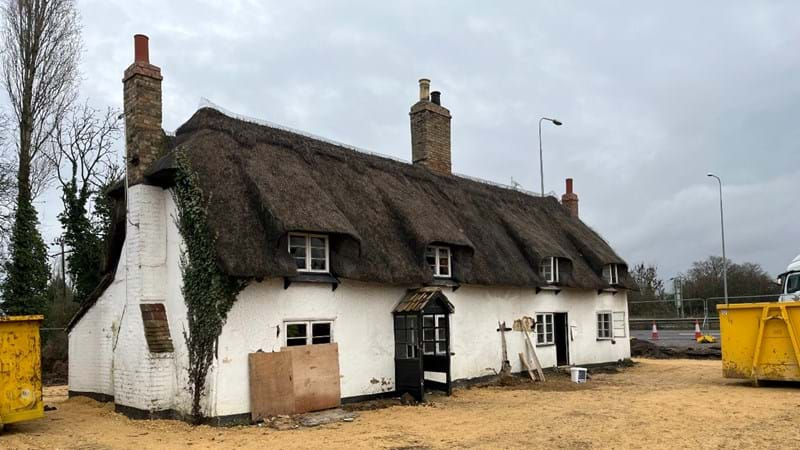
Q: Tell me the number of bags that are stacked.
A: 0